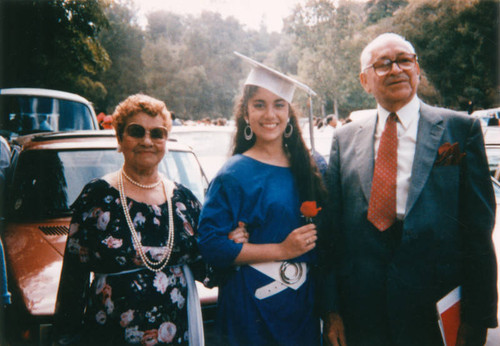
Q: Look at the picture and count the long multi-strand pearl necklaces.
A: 1